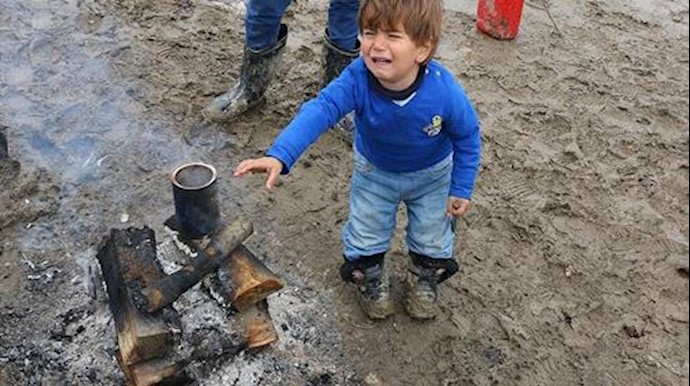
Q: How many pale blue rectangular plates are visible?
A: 0